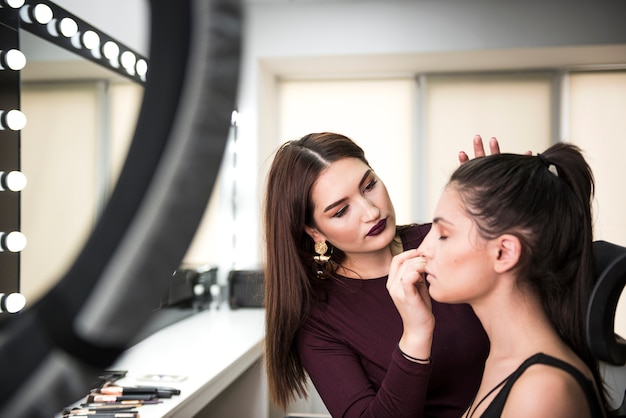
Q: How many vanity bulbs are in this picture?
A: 12